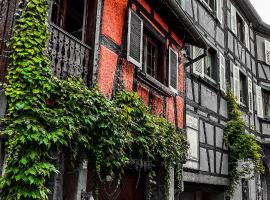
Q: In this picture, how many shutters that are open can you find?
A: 11